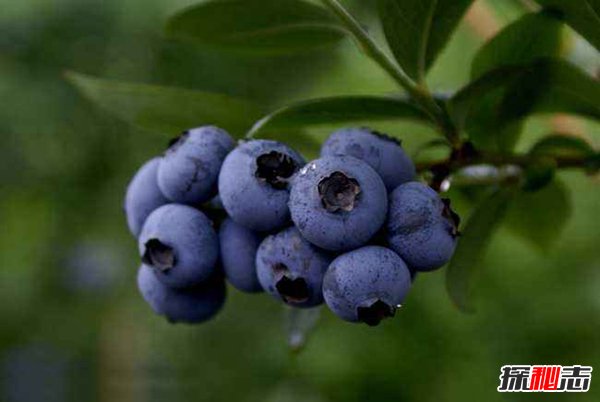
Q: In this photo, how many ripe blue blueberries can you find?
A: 11